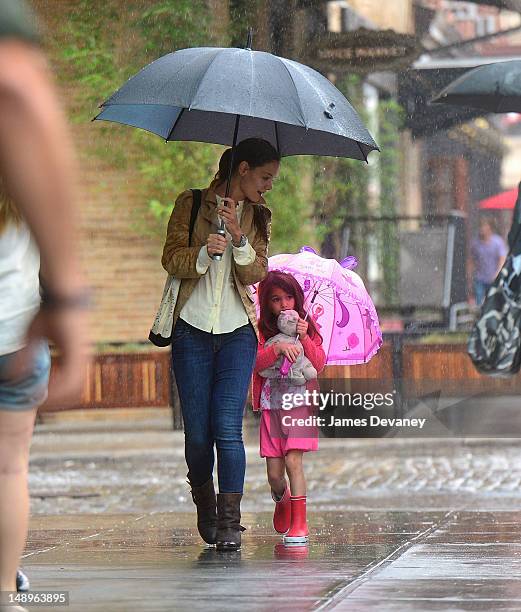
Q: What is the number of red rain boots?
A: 2